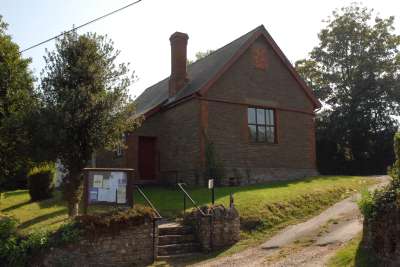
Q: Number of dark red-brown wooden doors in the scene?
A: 1